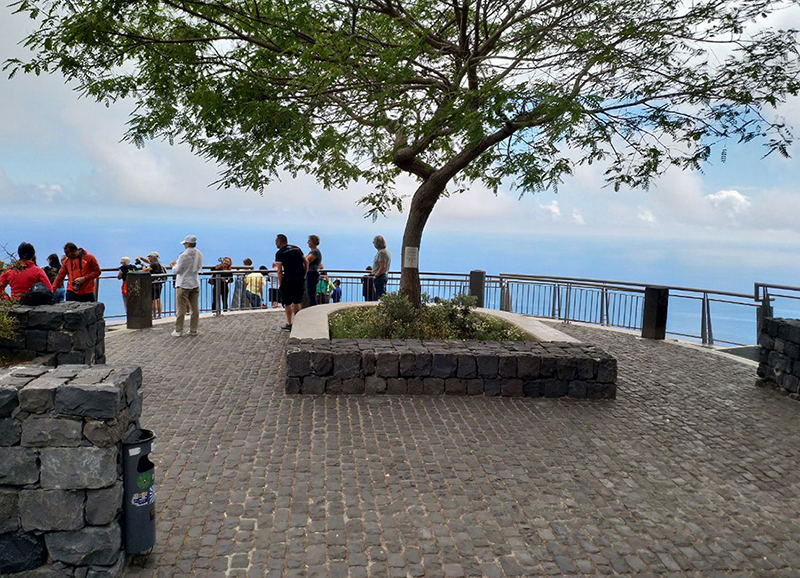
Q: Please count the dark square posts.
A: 3